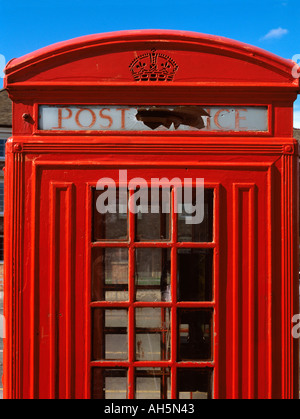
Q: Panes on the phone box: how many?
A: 12